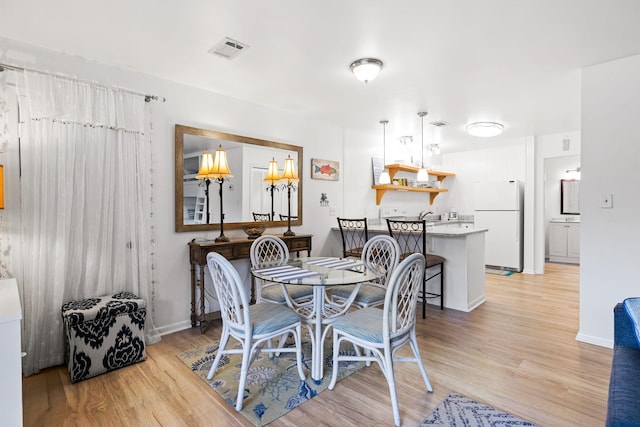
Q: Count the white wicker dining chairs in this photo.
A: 4